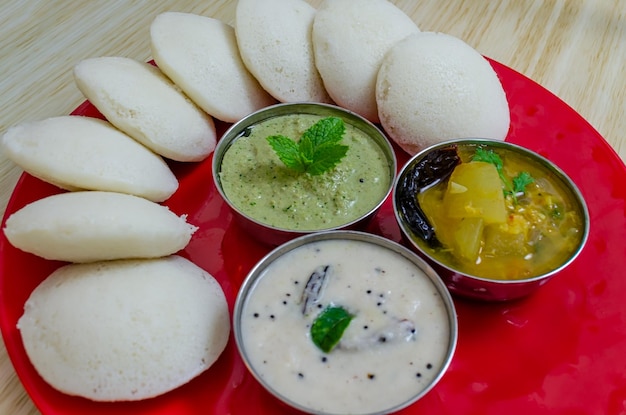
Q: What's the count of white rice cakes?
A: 8